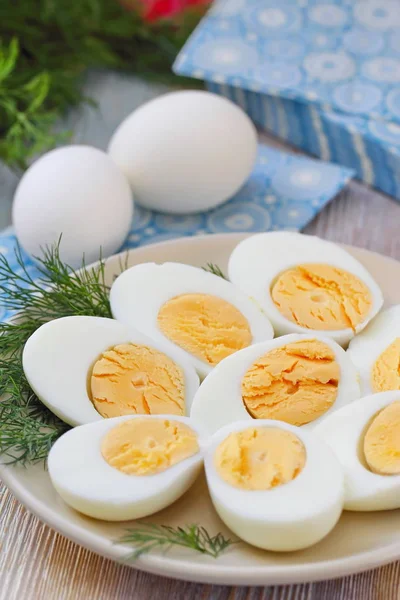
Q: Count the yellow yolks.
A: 8